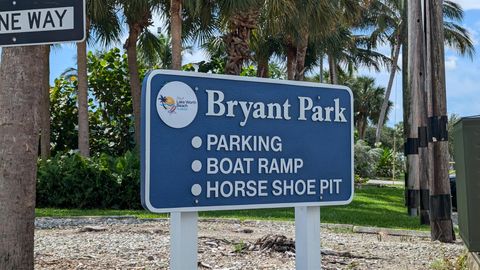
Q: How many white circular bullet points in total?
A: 3